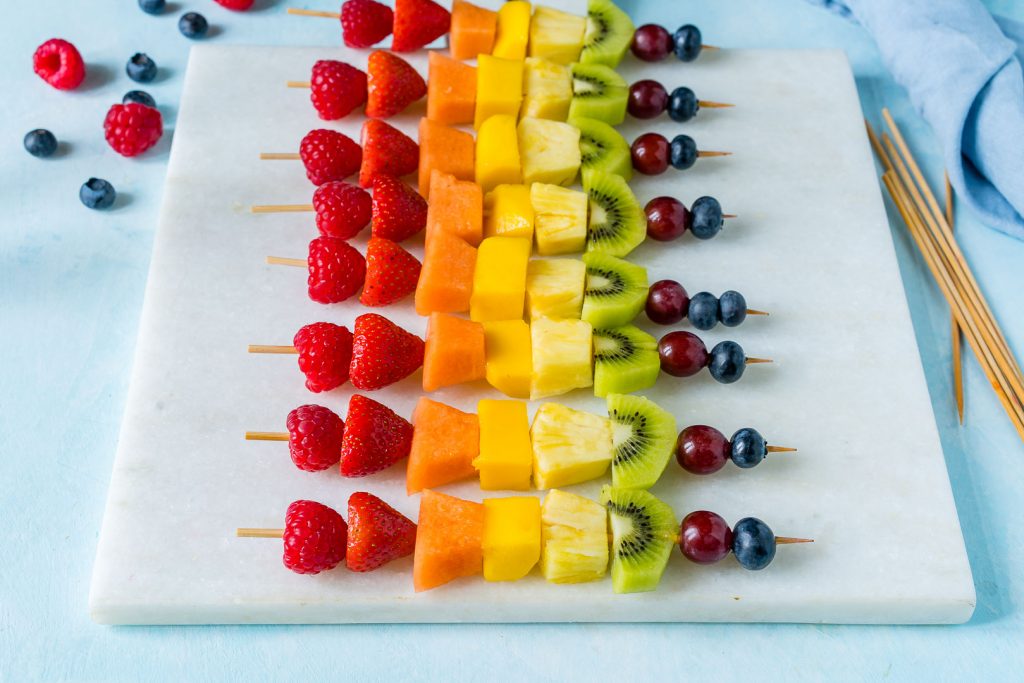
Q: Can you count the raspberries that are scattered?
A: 3